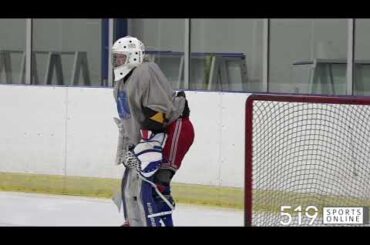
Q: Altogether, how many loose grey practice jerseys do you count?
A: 1